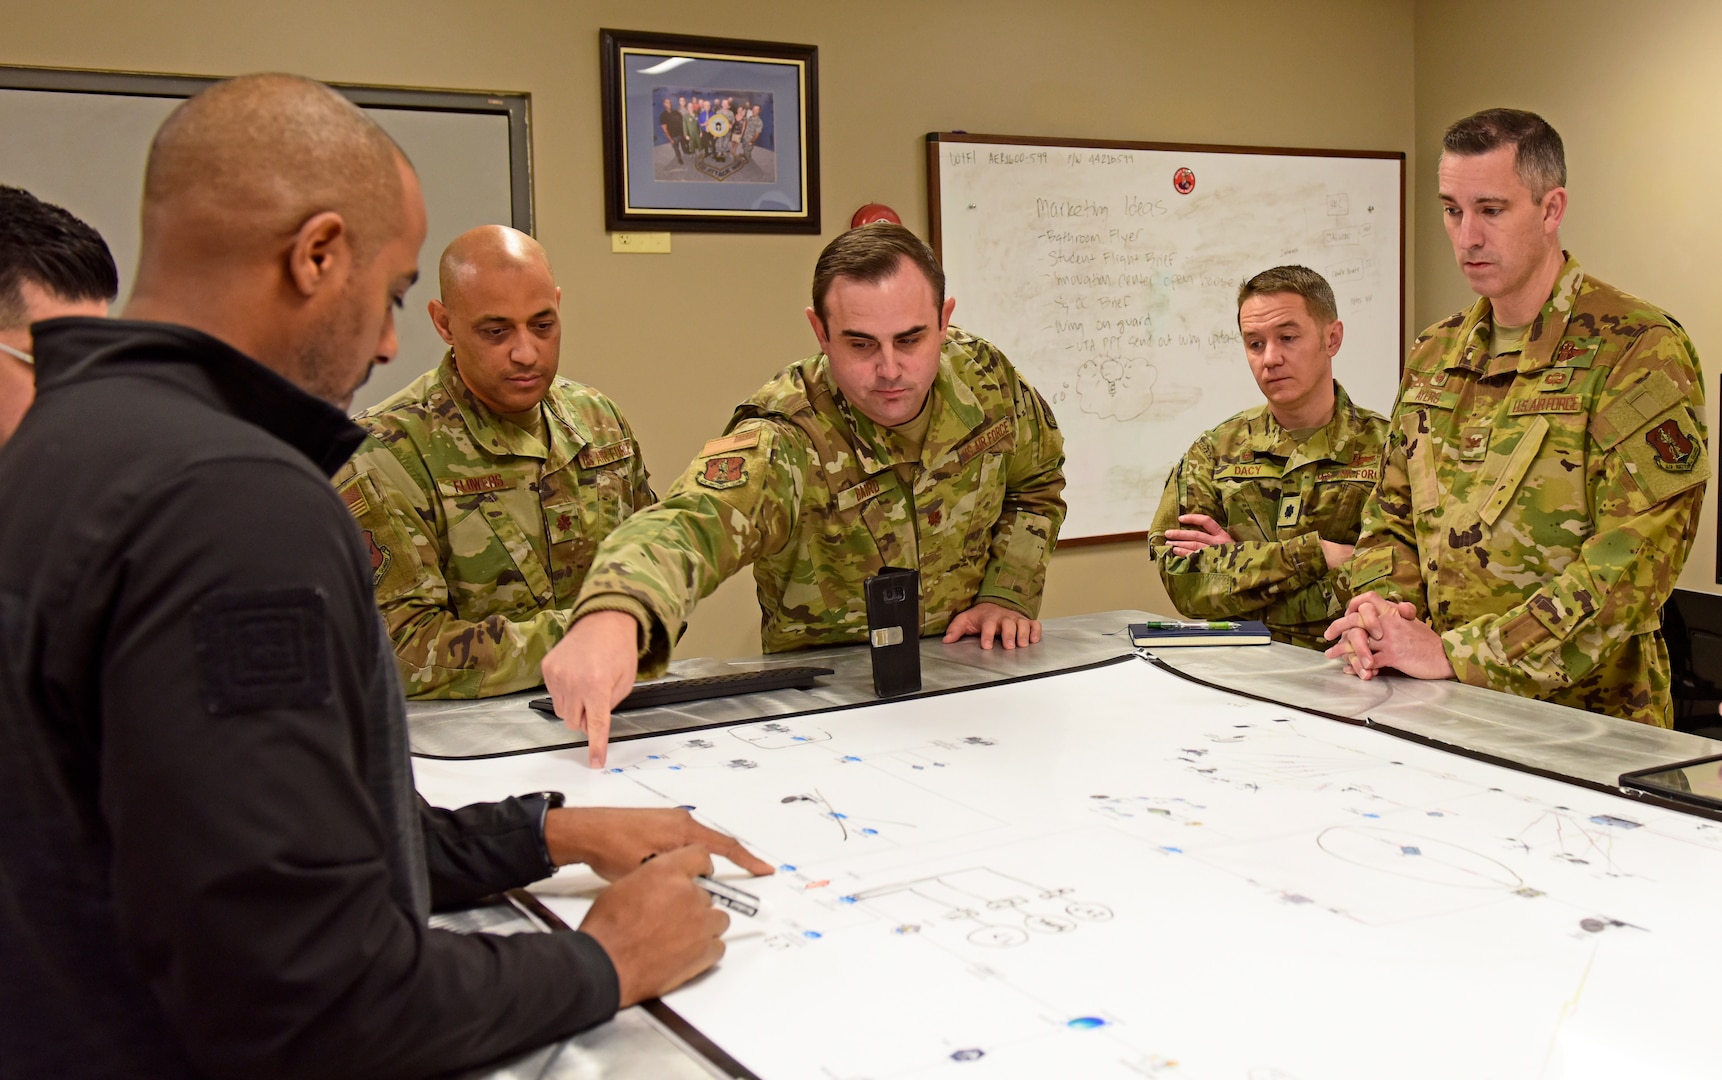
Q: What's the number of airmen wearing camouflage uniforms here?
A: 4